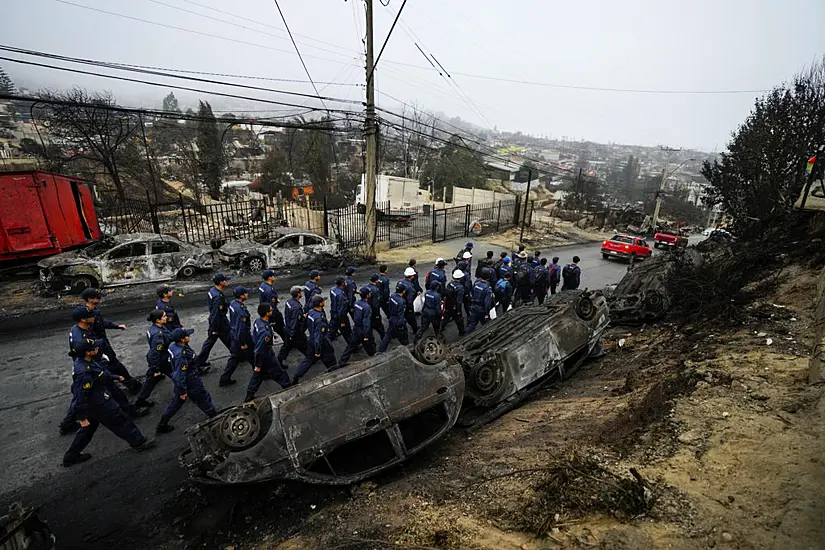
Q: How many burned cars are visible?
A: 5